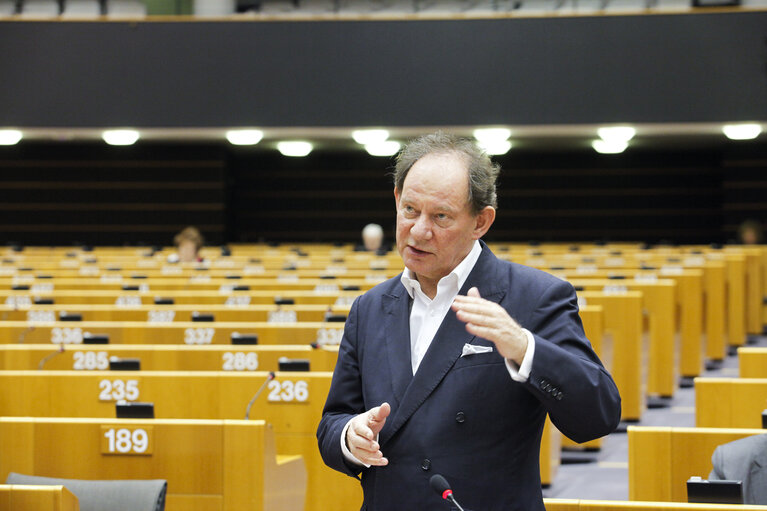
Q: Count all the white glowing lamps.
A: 11